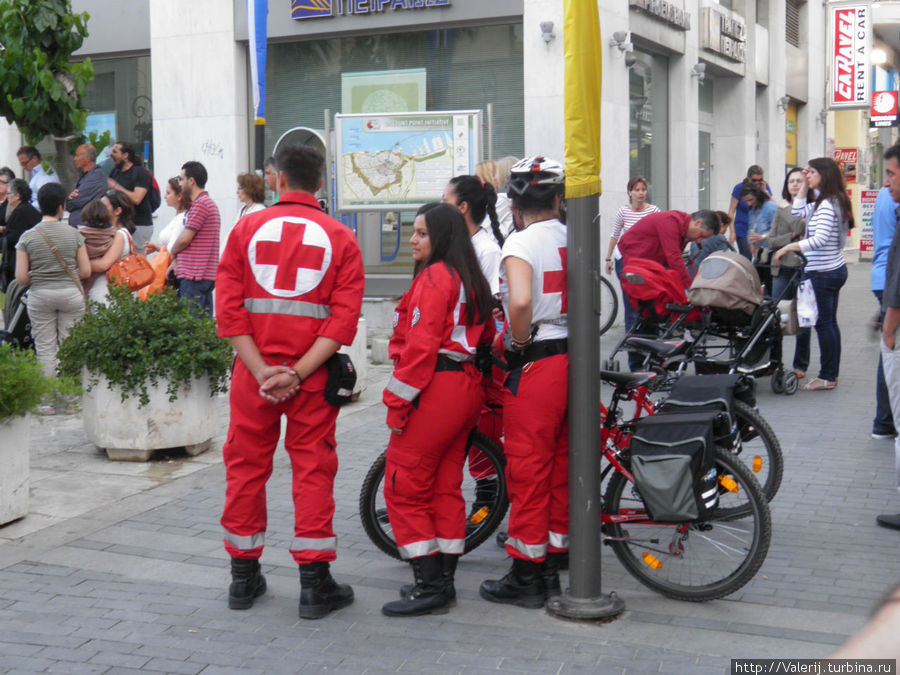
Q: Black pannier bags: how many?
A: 2